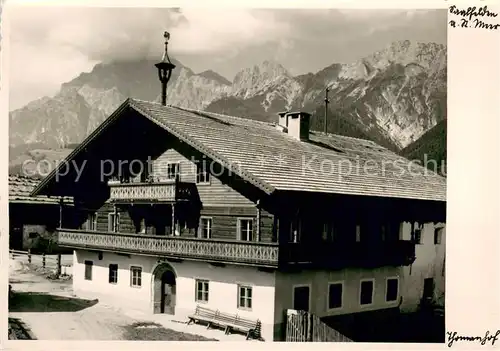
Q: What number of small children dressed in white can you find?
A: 0